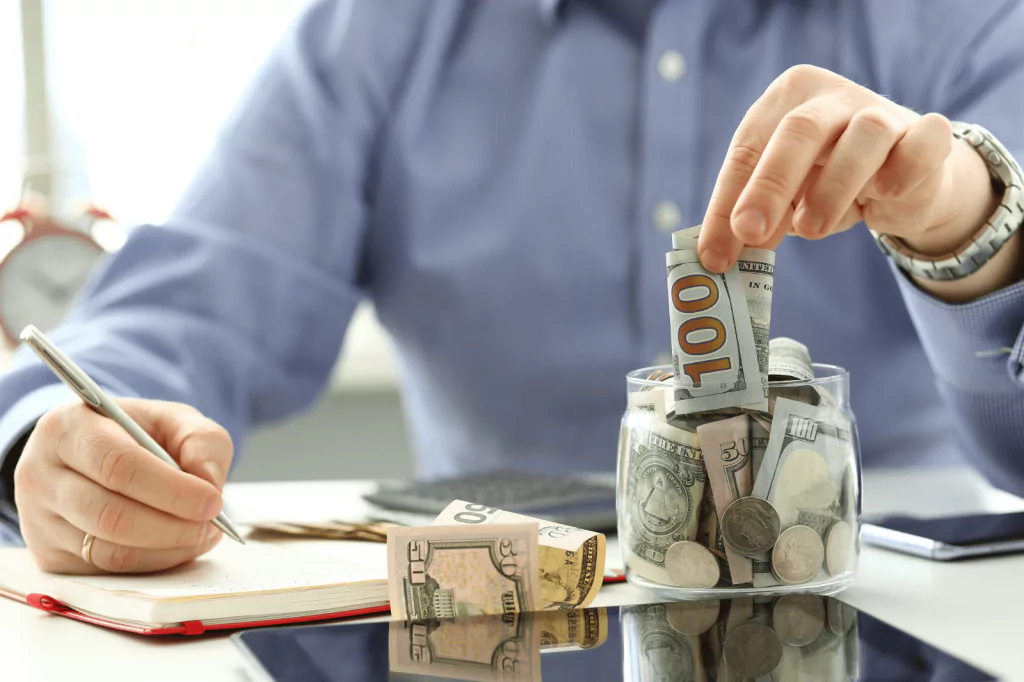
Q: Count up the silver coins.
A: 4